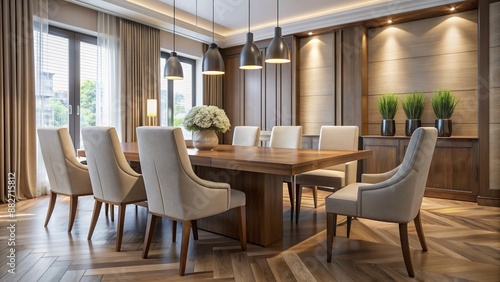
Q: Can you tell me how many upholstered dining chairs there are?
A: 7